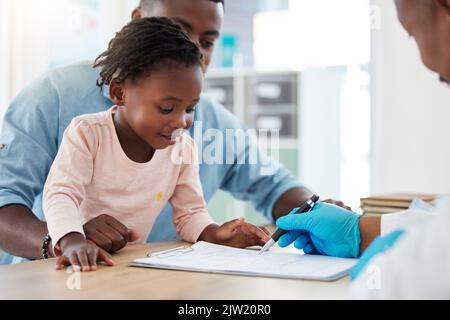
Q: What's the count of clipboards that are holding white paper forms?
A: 1